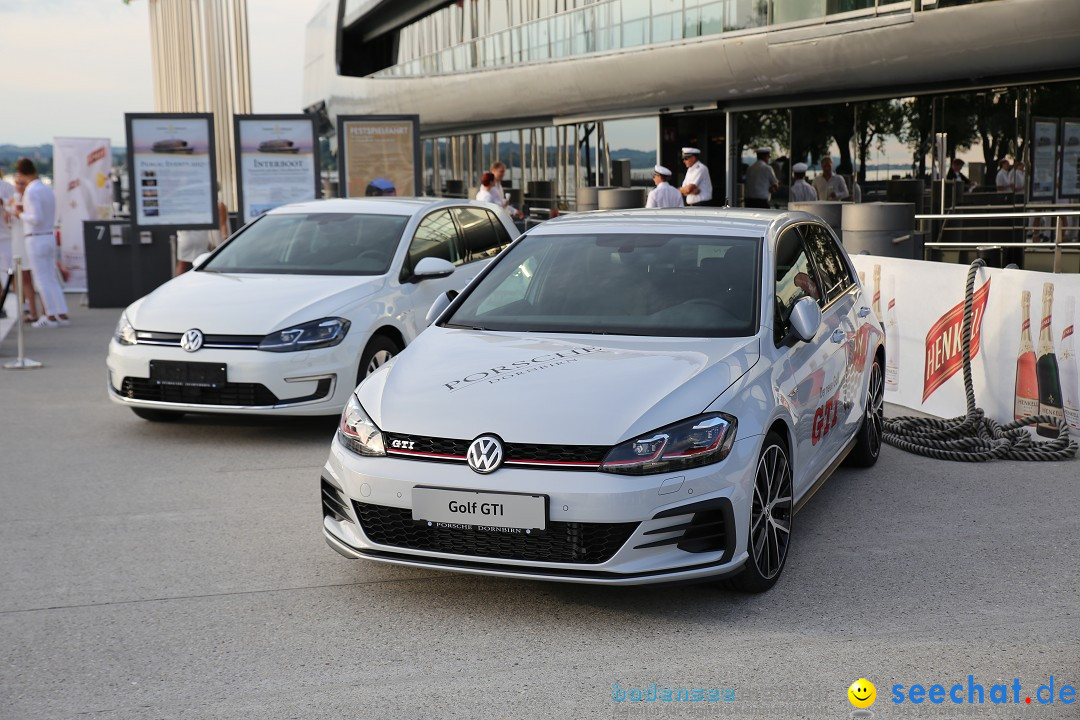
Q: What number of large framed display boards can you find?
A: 3